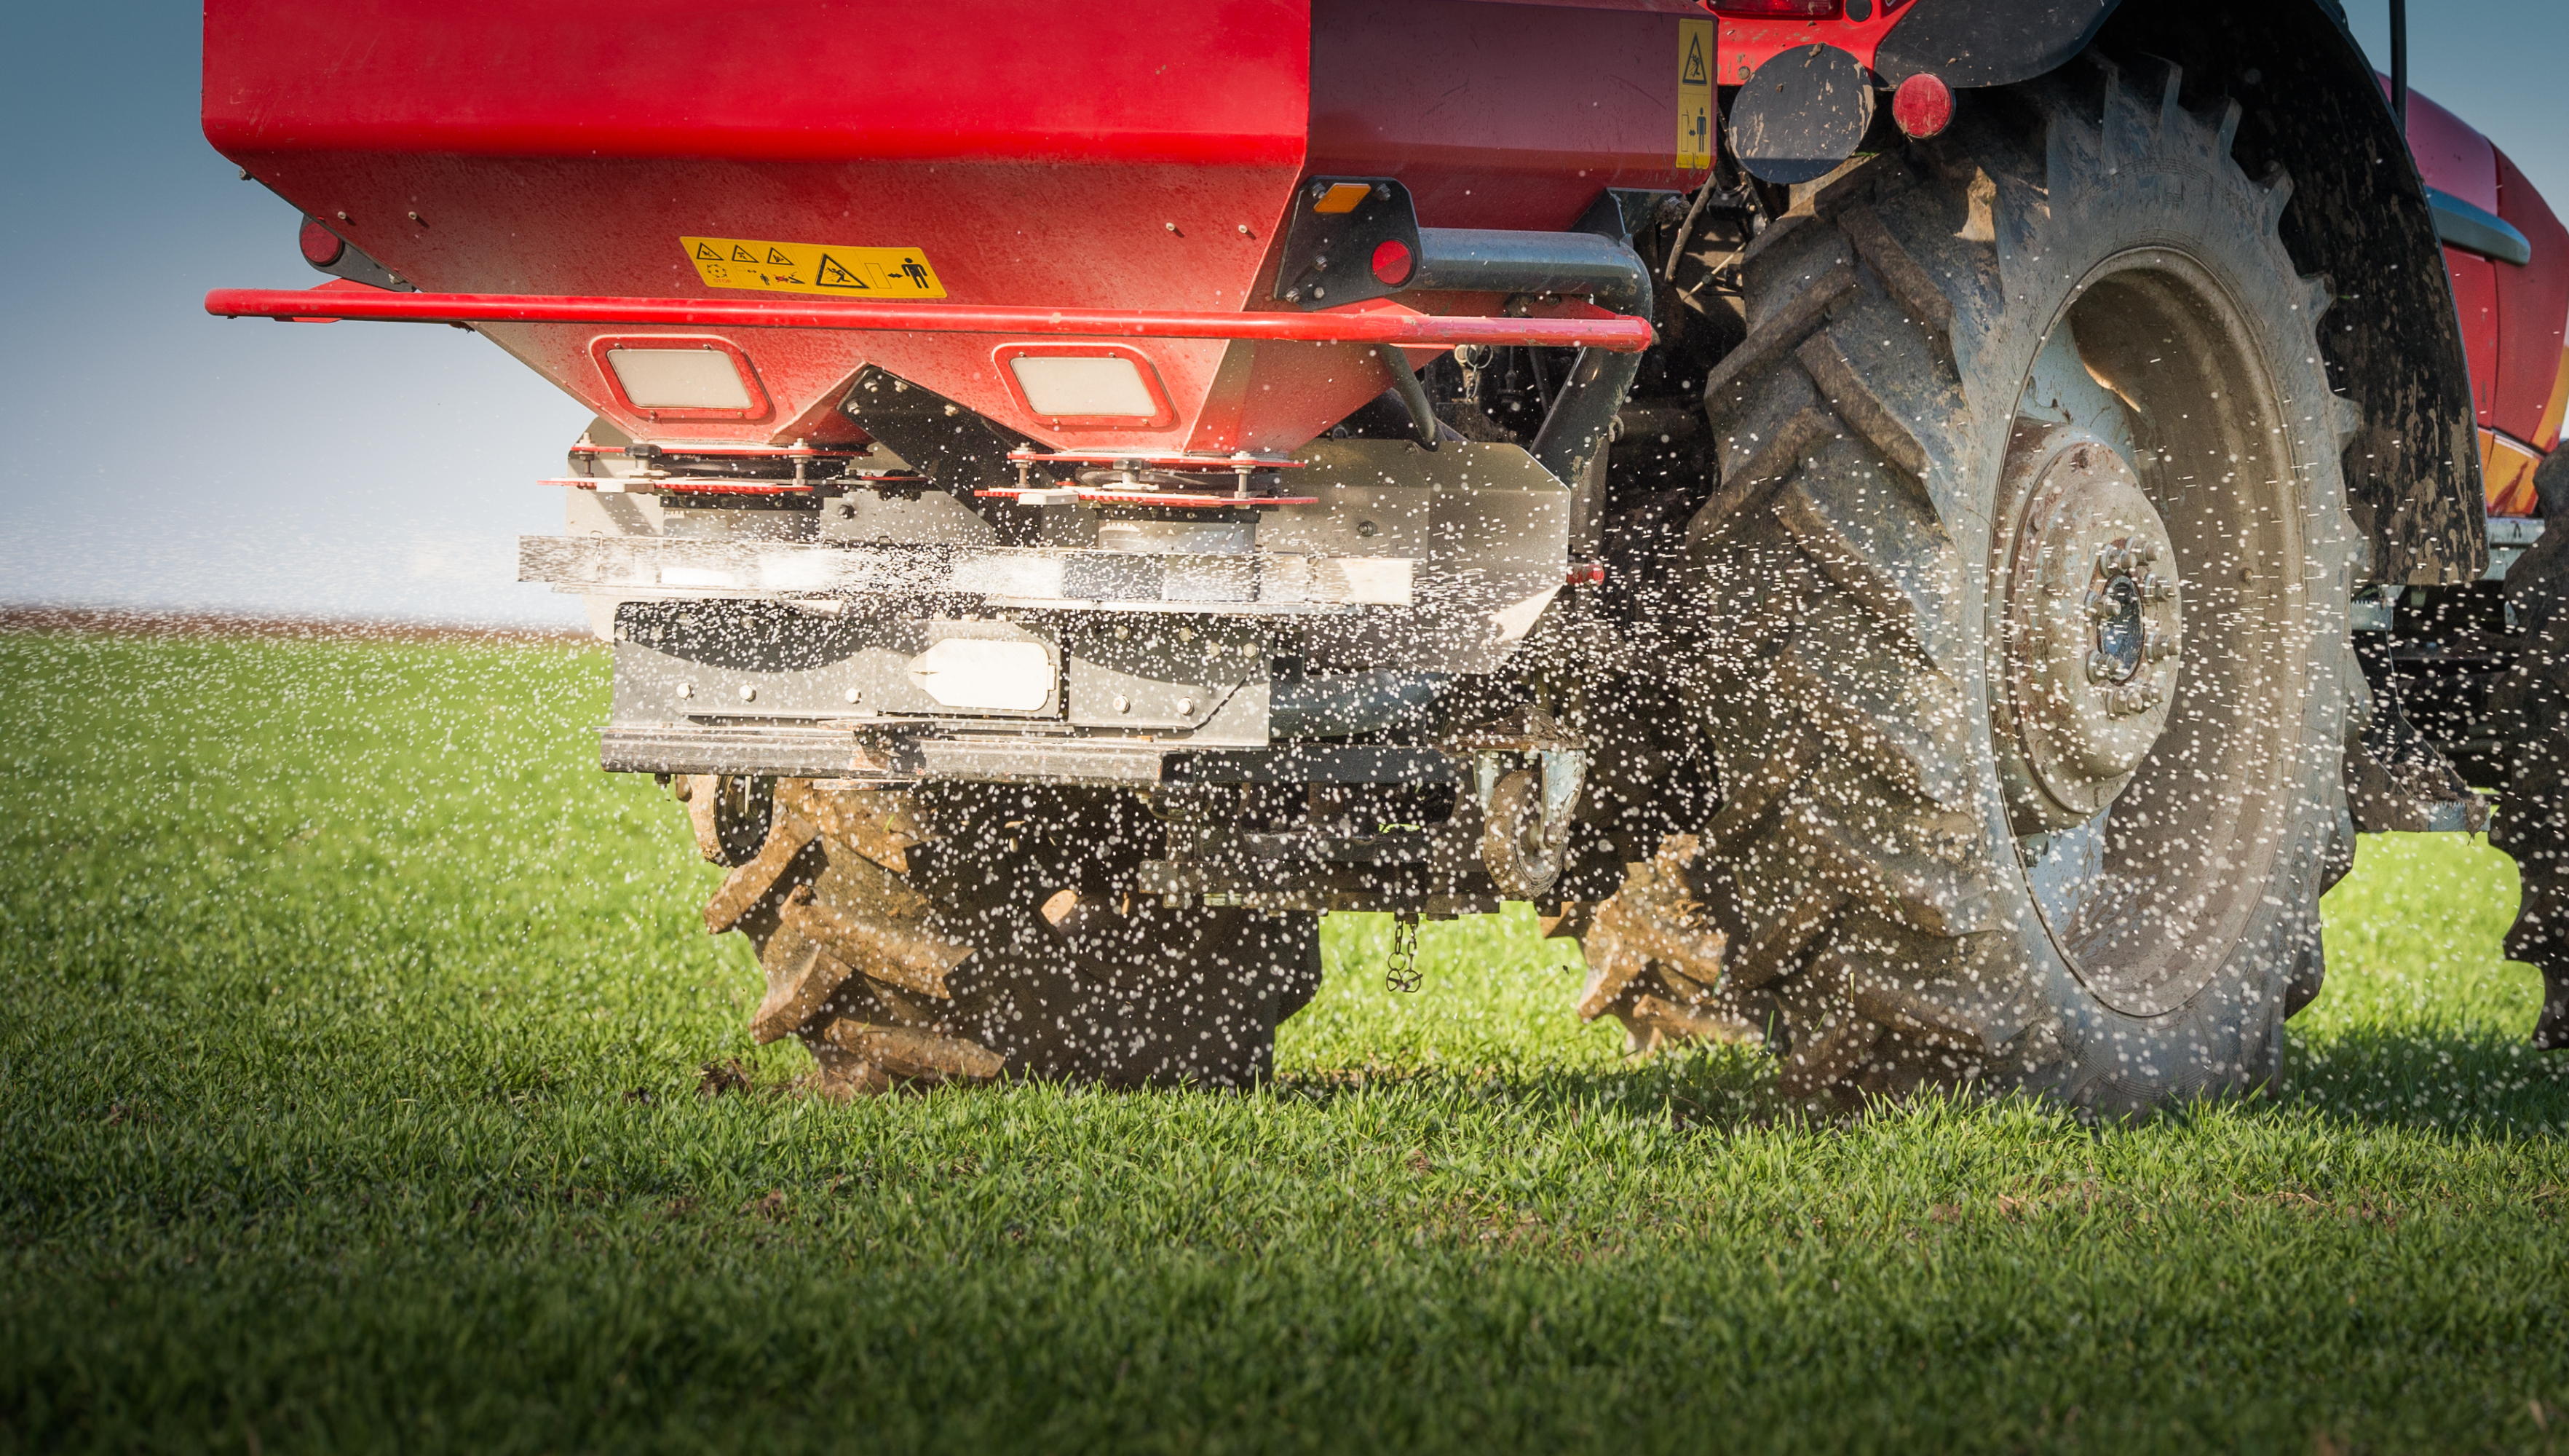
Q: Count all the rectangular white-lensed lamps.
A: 2